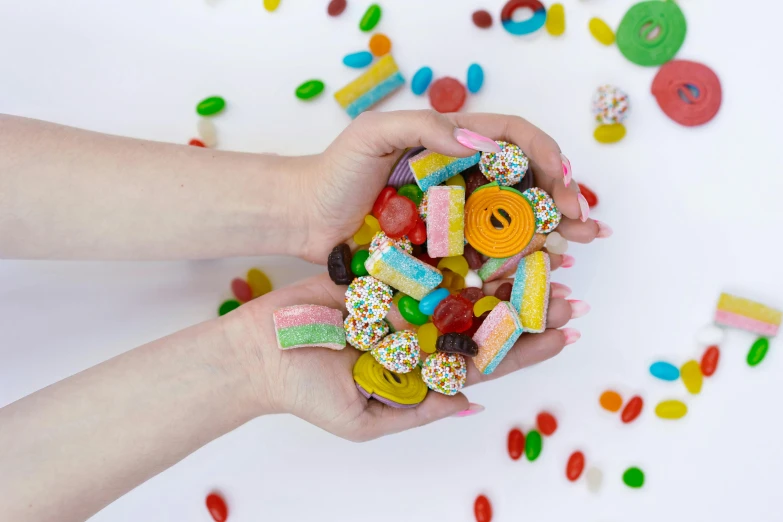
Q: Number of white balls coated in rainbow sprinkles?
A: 9